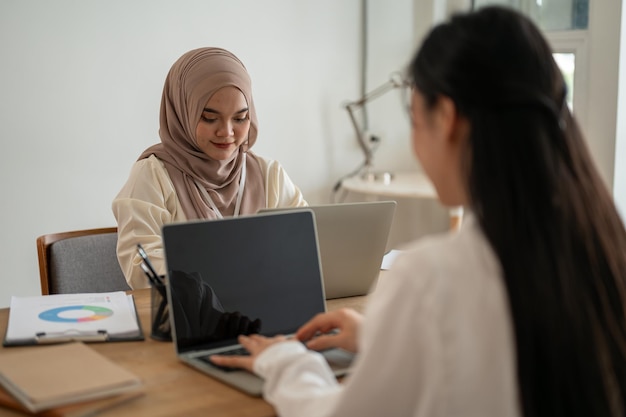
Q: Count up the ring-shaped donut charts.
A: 1